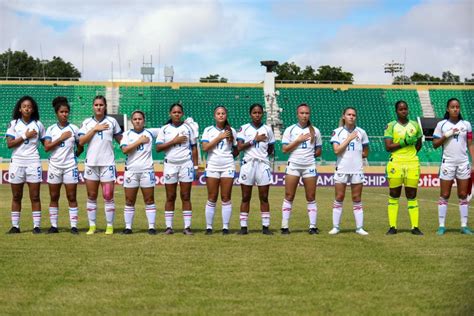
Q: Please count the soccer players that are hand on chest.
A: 11